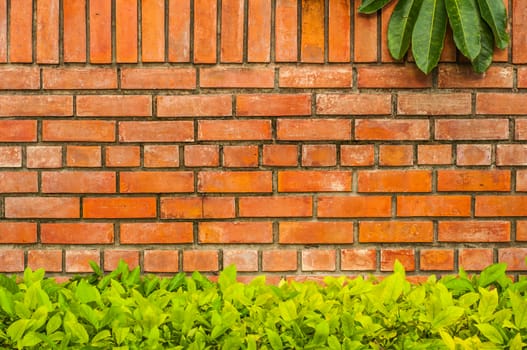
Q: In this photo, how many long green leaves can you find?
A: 6